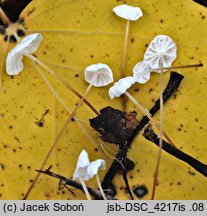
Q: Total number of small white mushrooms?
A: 8